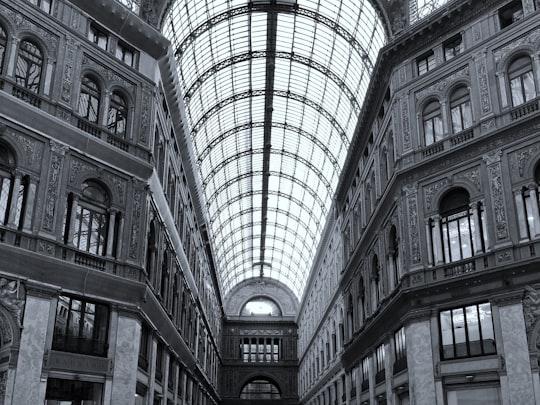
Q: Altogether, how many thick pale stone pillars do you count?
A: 4